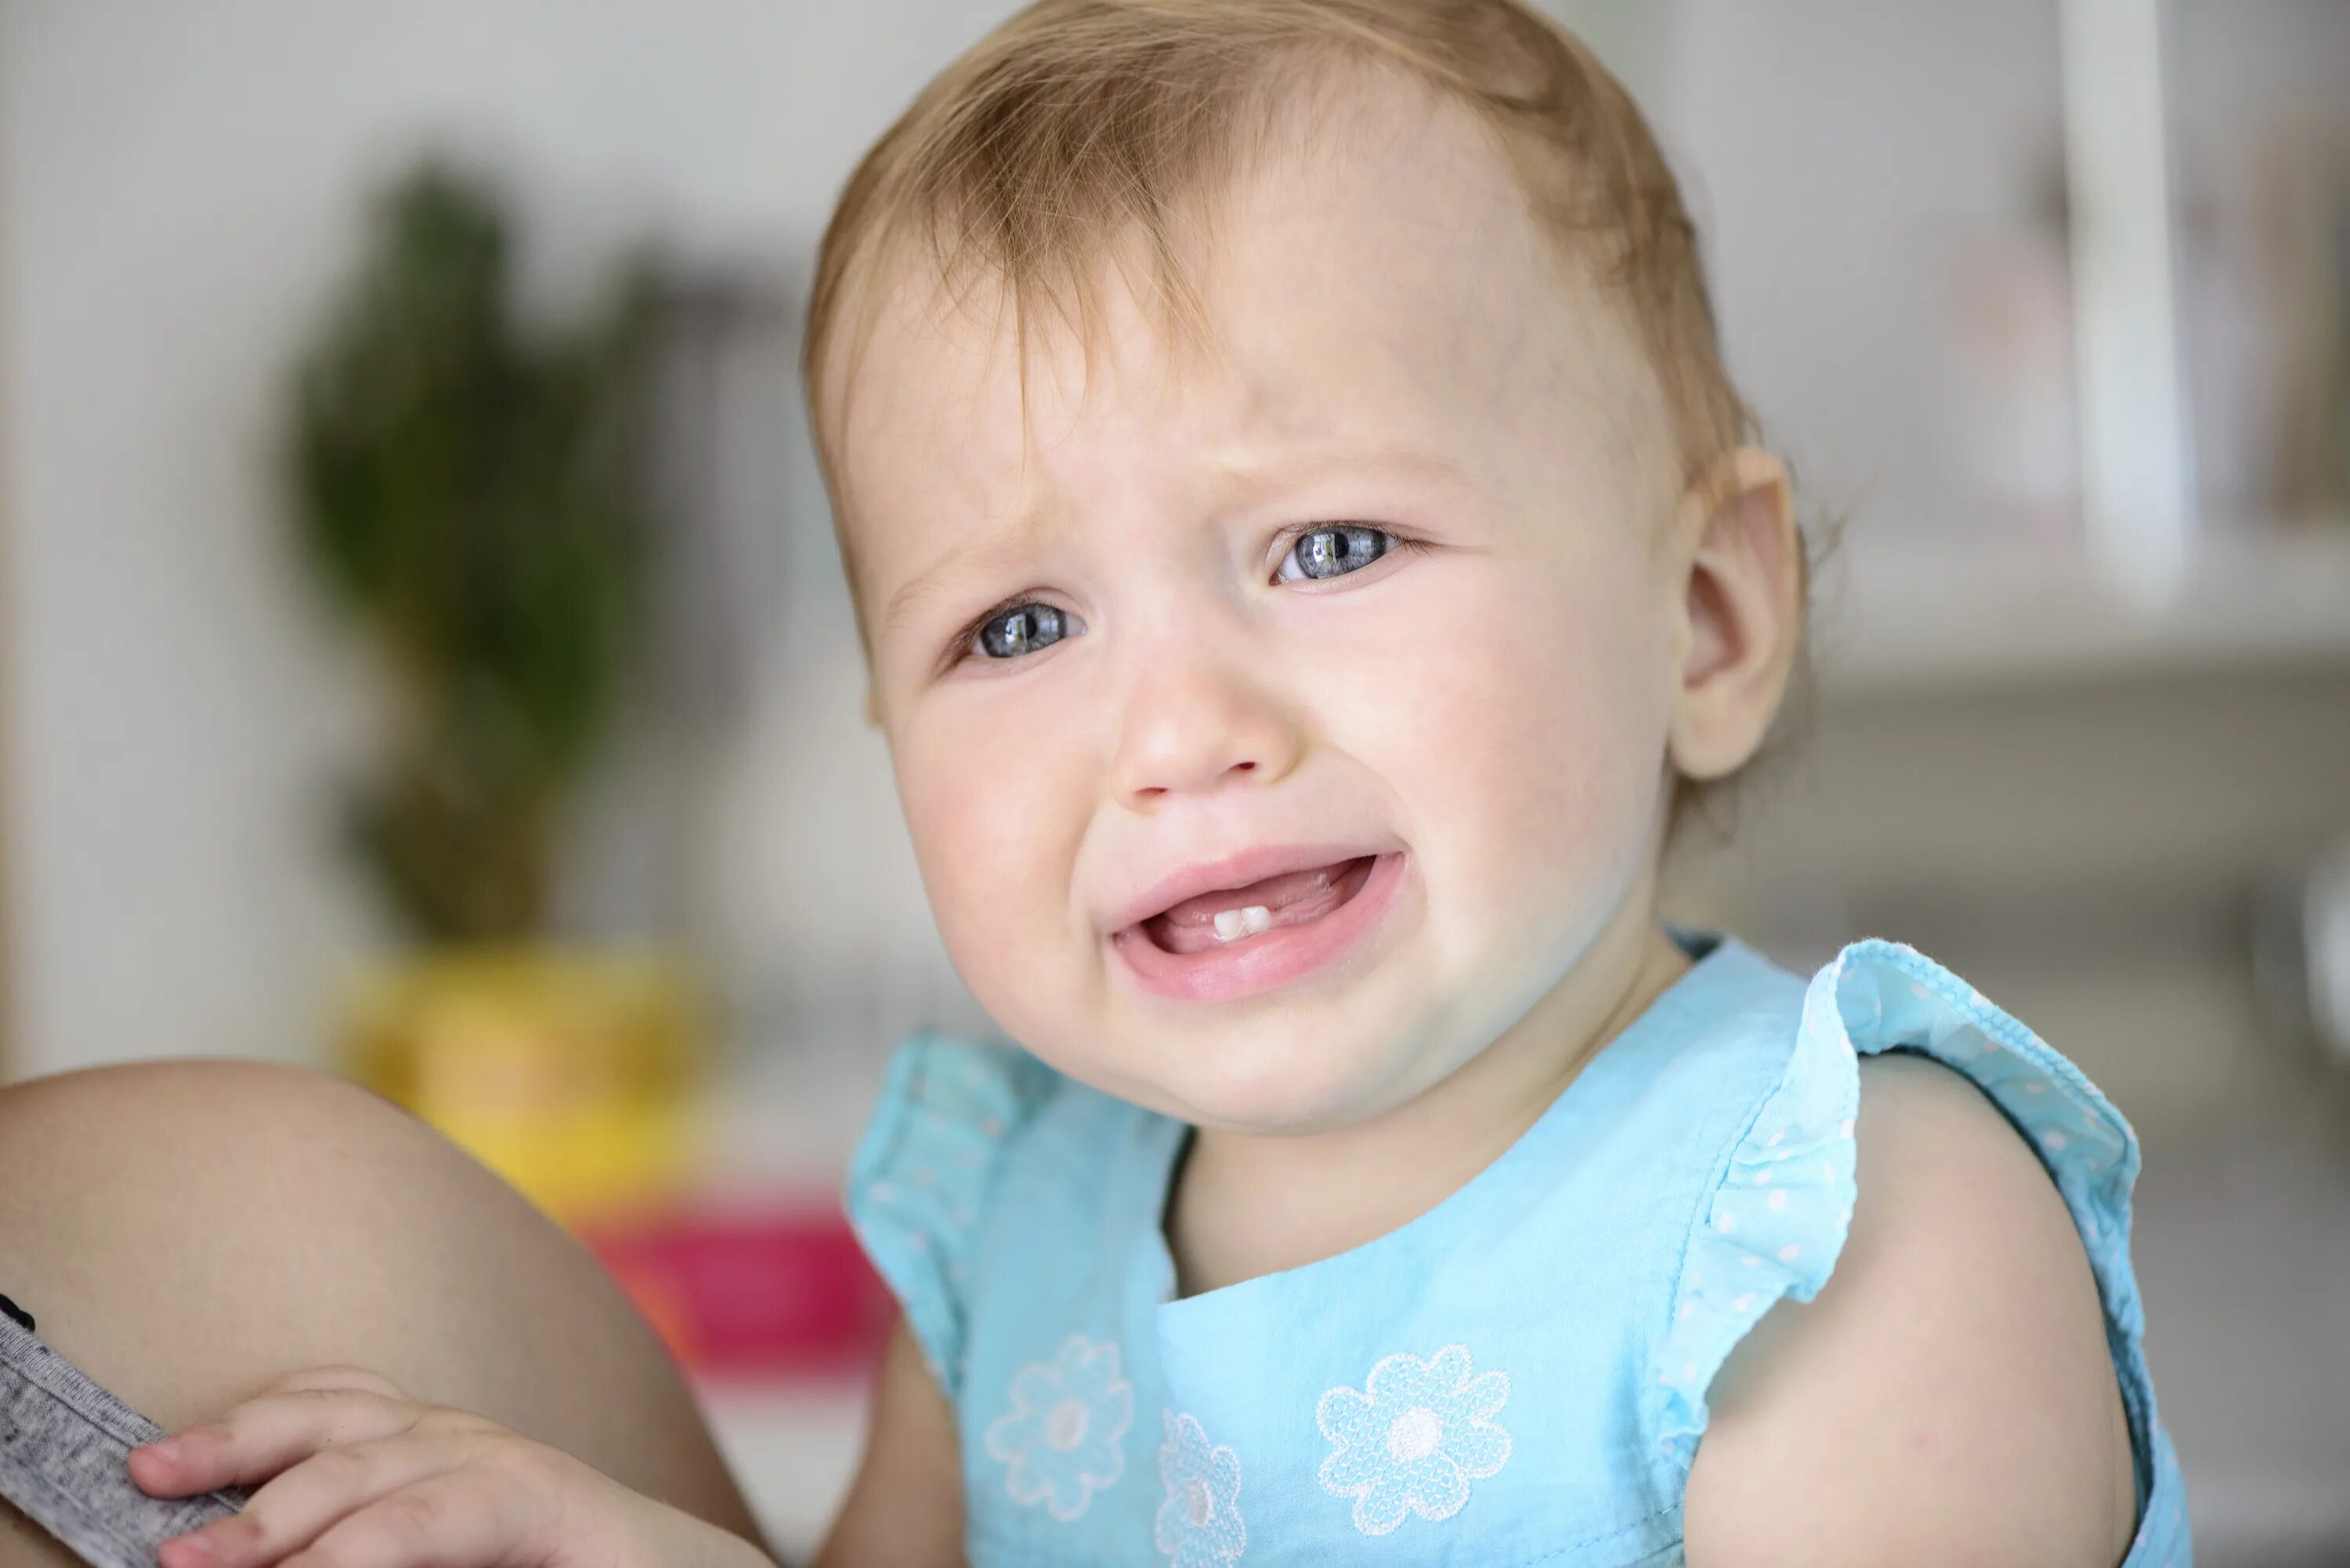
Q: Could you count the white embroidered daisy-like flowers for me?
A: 3